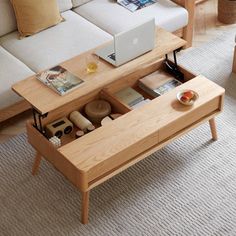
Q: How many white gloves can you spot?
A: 0